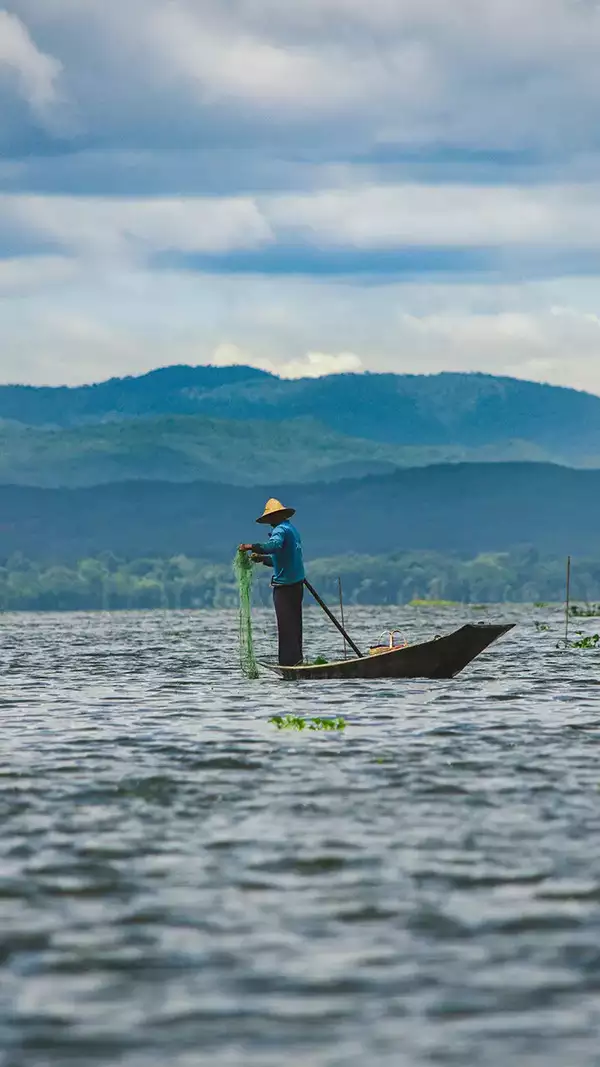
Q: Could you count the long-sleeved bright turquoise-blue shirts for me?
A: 1